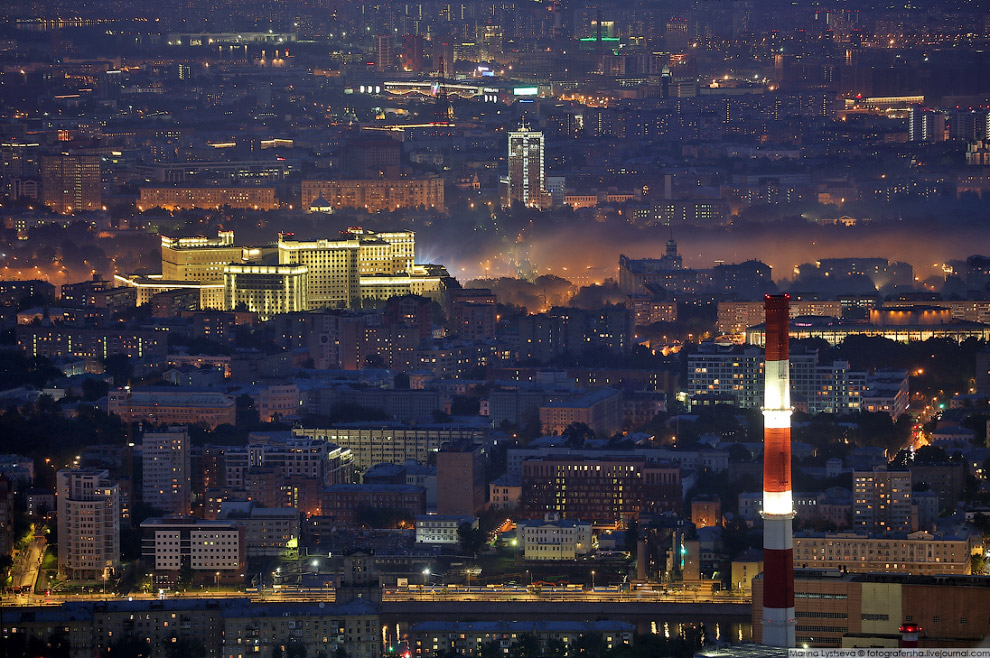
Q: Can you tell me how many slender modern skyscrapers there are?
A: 1